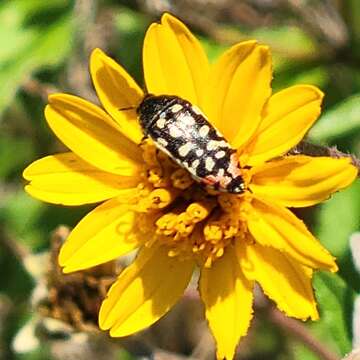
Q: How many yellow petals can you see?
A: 12